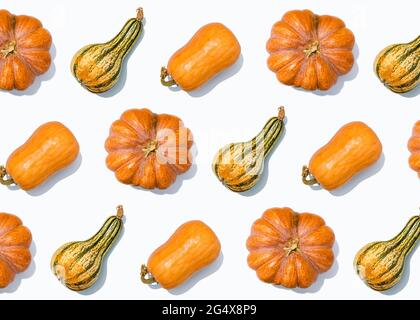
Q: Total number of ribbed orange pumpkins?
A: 6